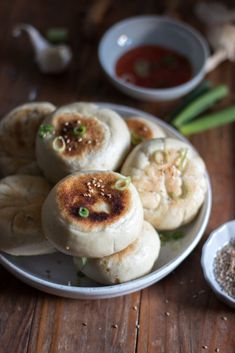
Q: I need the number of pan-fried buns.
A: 7